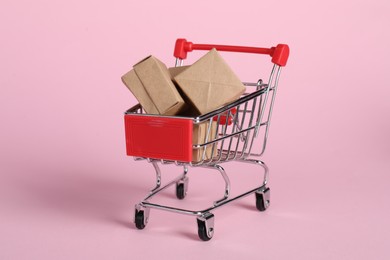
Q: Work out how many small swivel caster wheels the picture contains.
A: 4